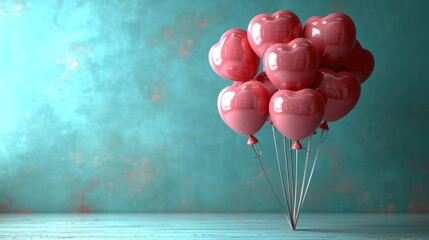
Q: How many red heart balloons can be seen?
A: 9